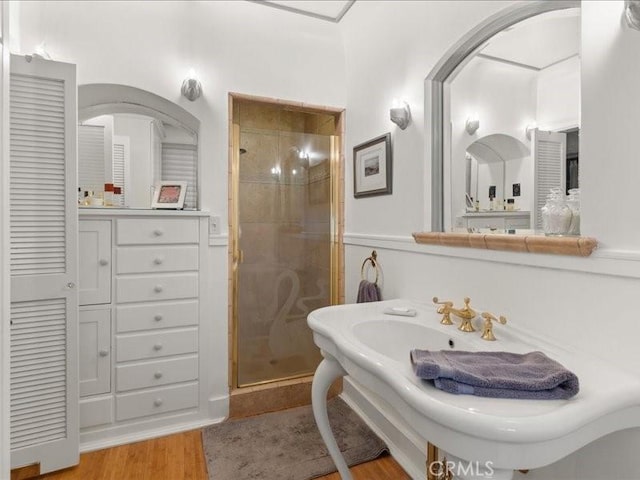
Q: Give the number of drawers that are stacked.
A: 7